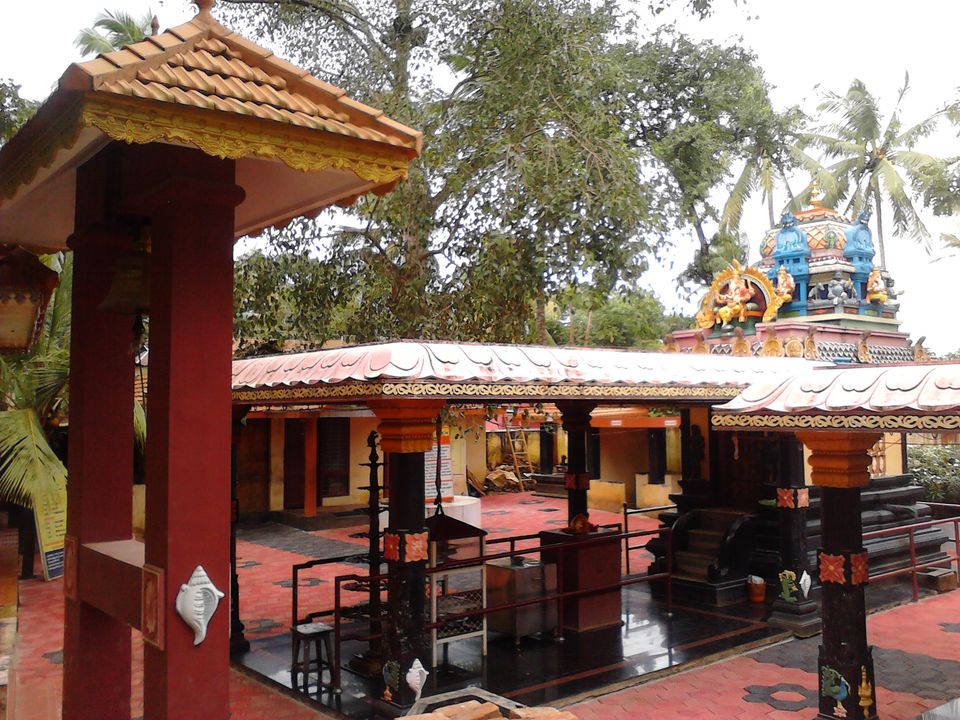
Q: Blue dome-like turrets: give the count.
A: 2